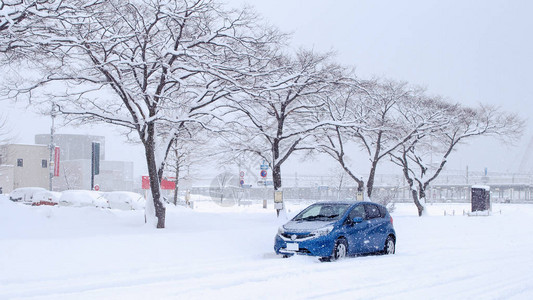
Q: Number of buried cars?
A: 3